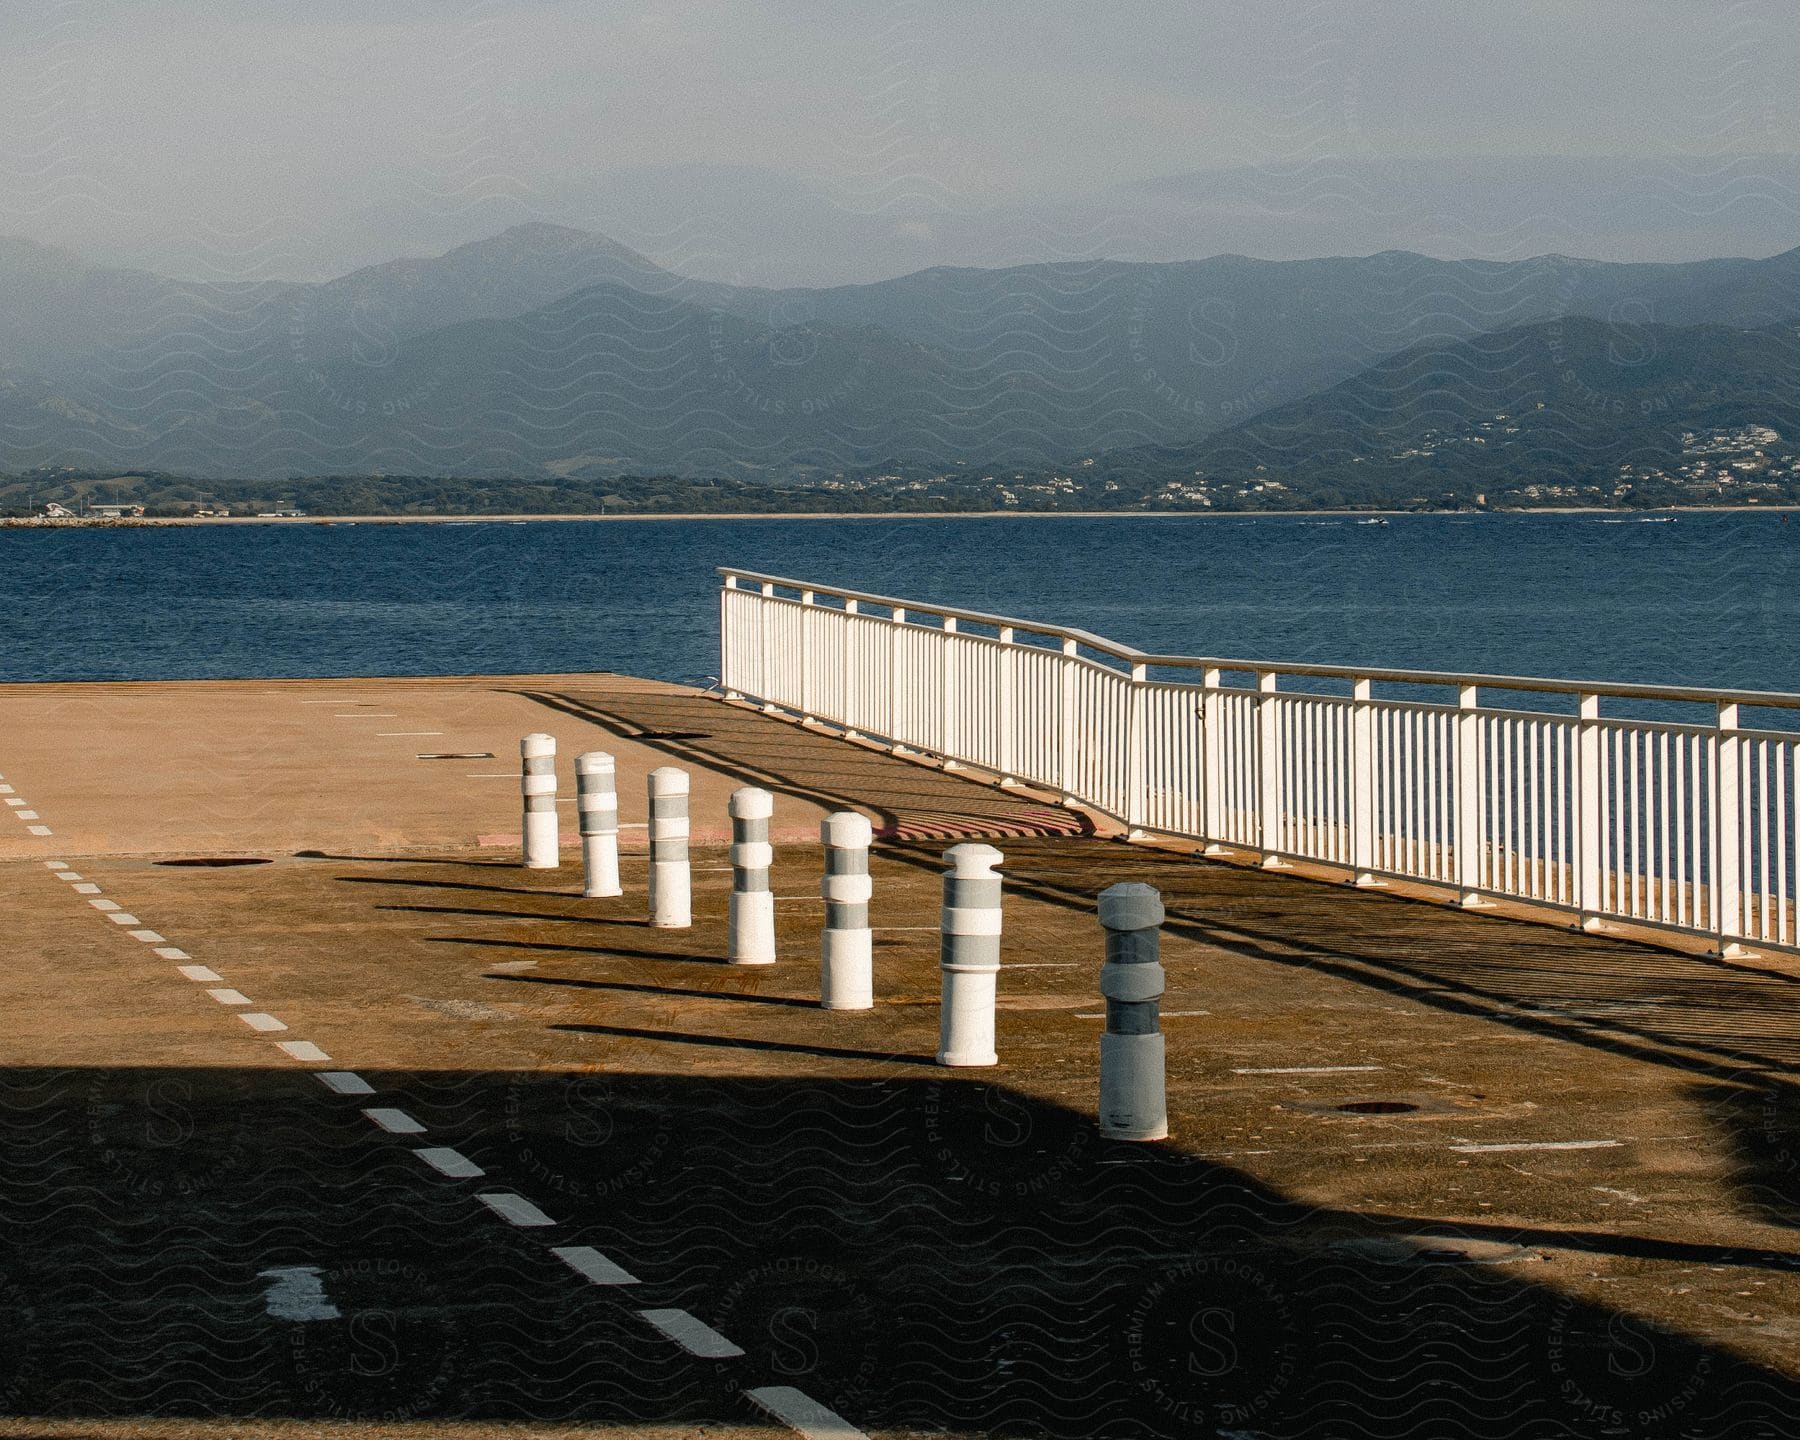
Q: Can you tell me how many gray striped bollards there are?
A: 7